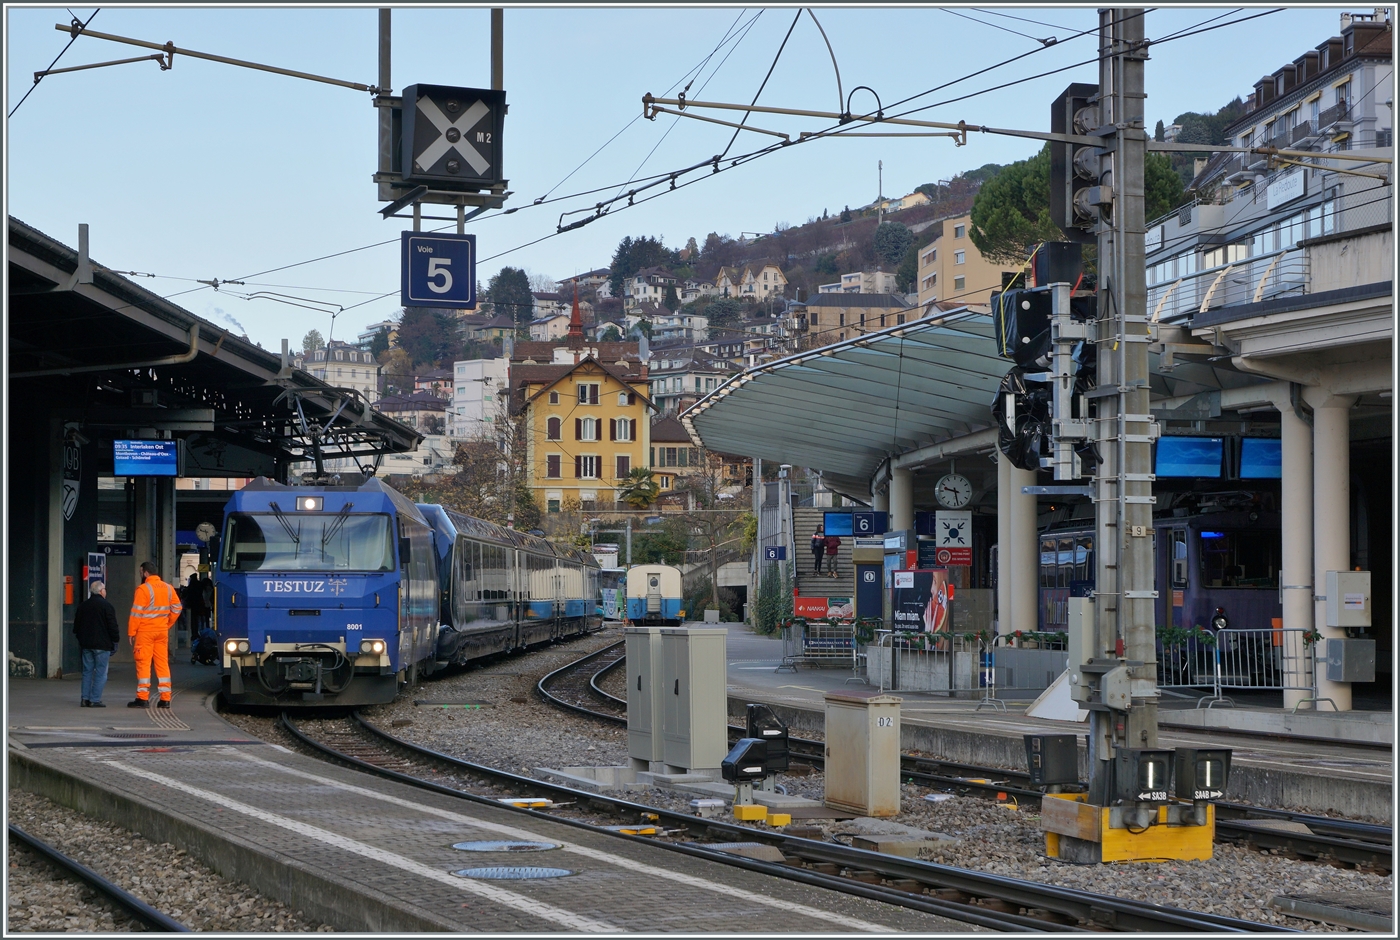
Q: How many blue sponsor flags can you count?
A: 0